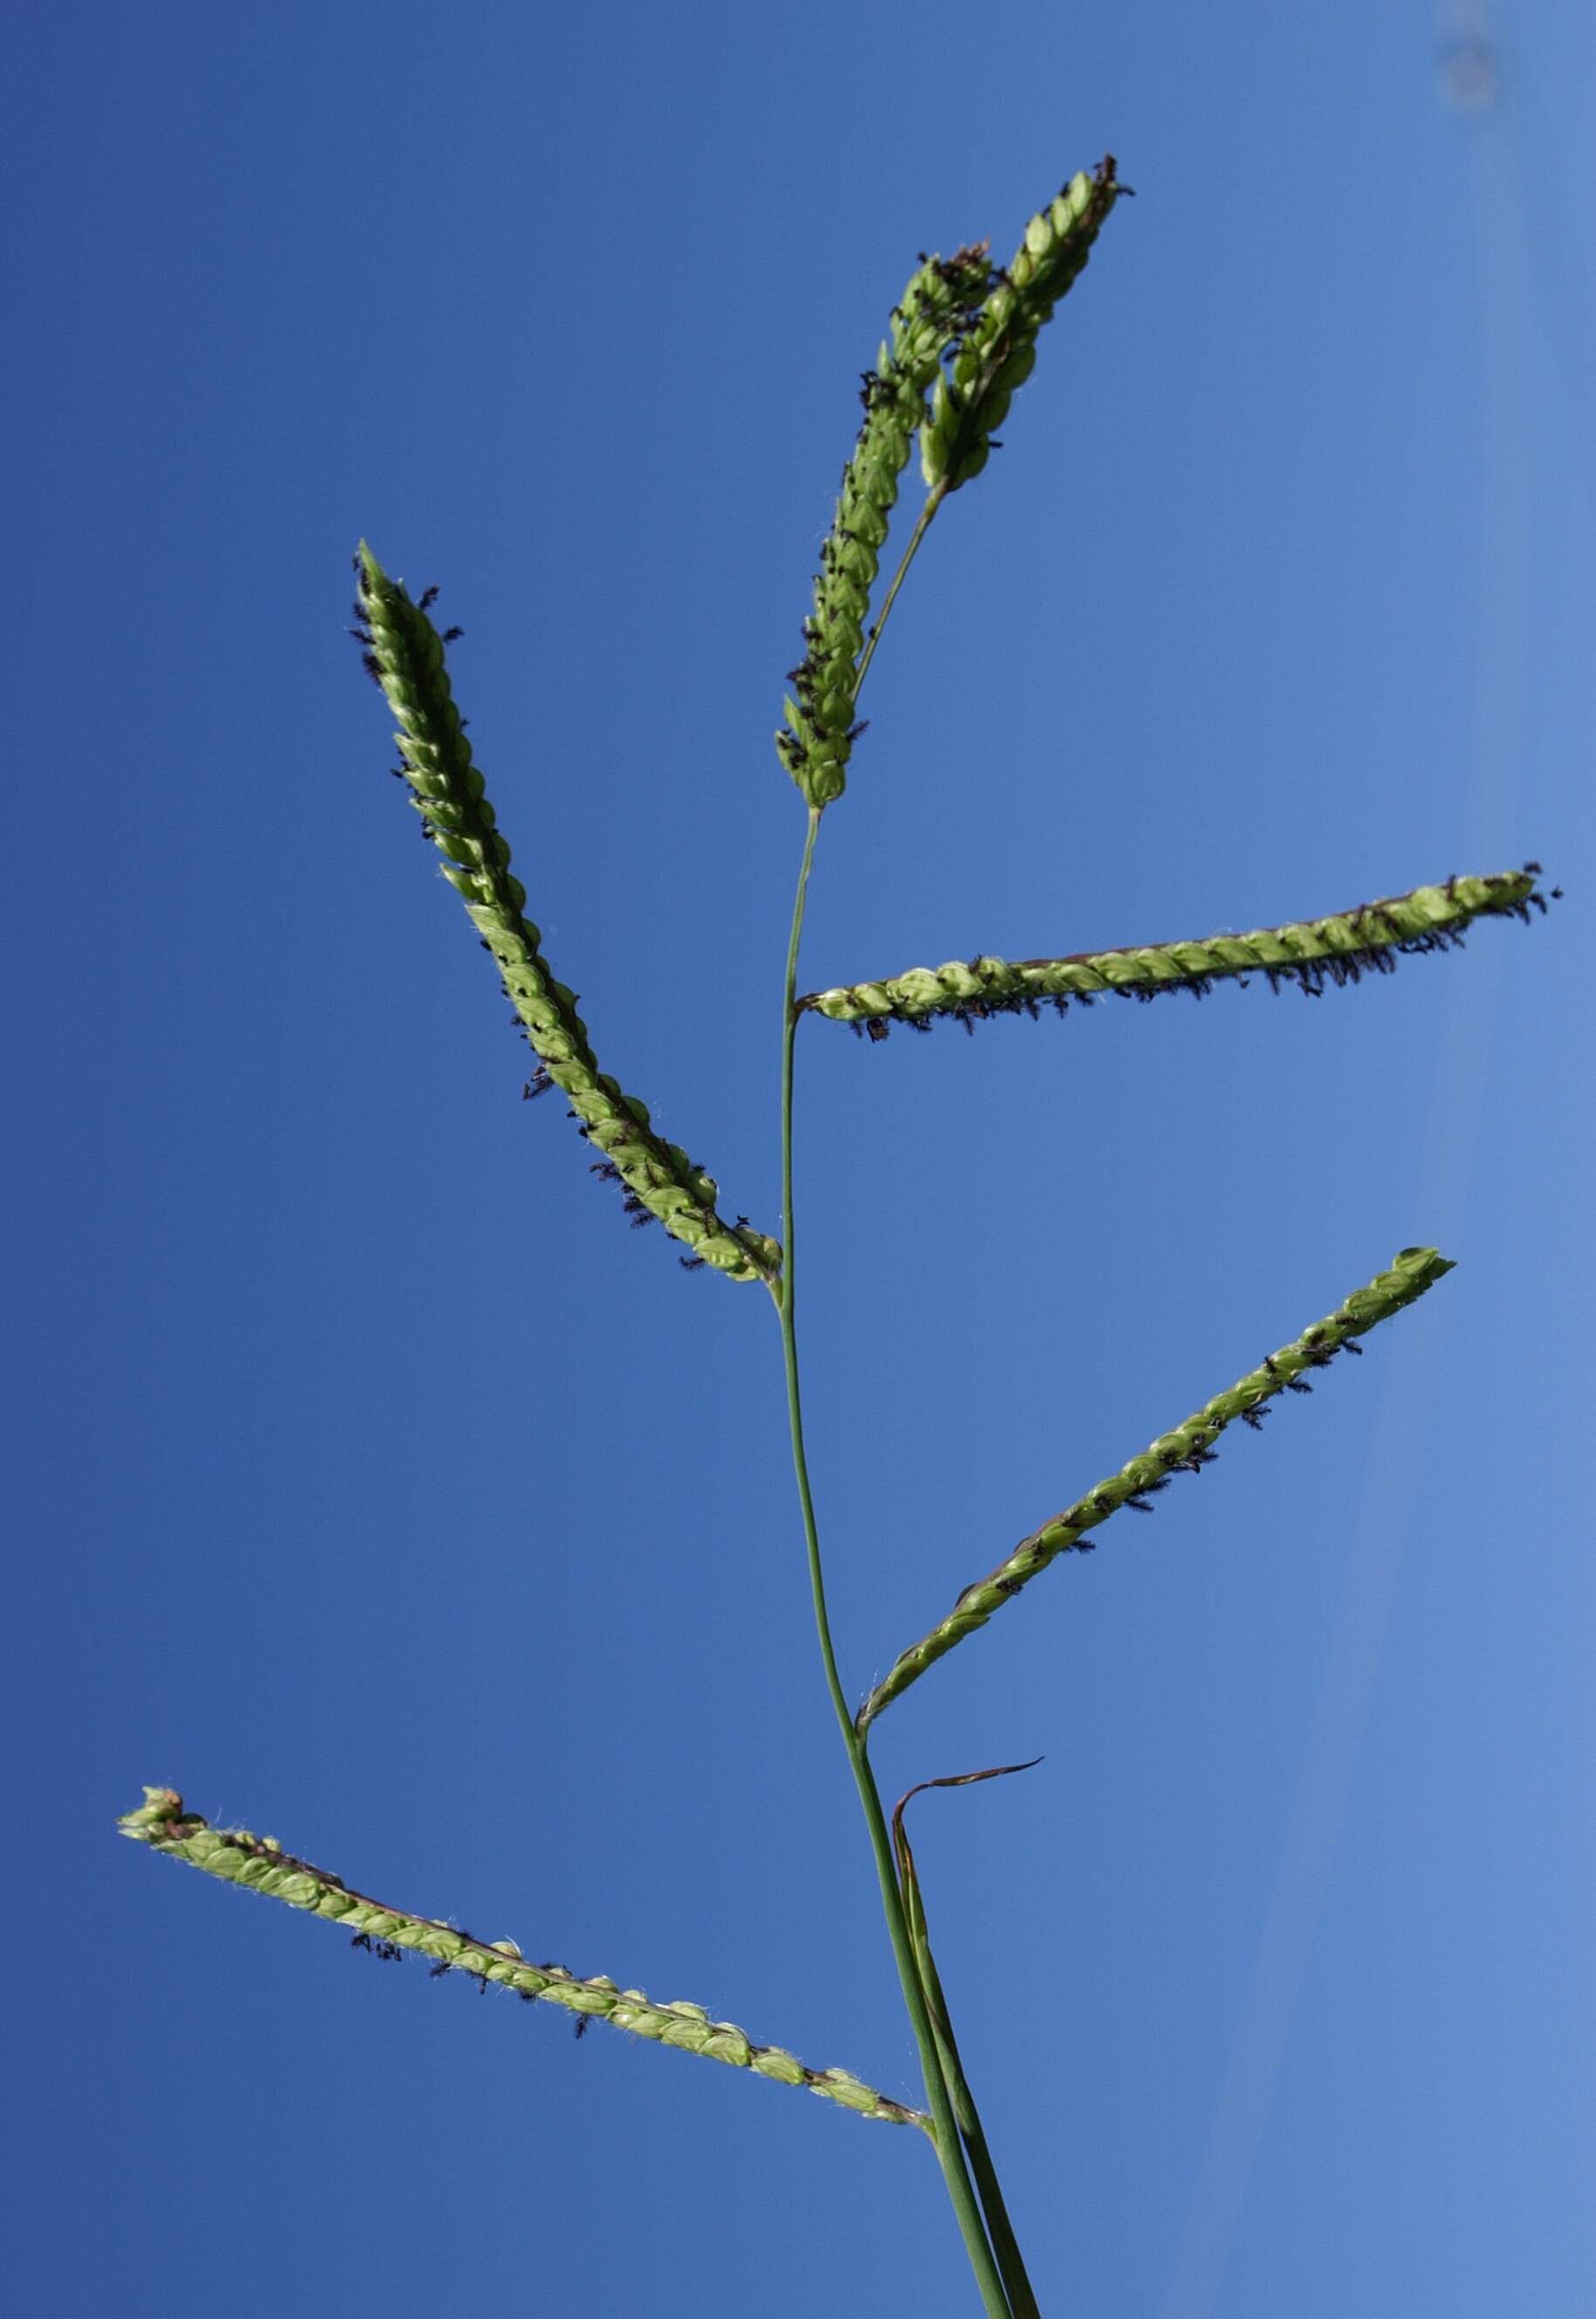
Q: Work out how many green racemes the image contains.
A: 6